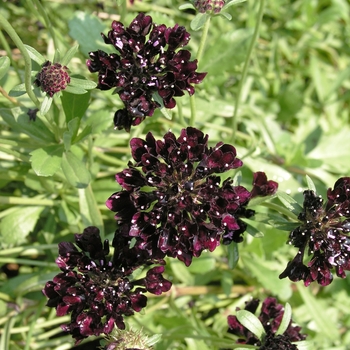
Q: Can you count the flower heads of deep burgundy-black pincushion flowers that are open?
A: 5